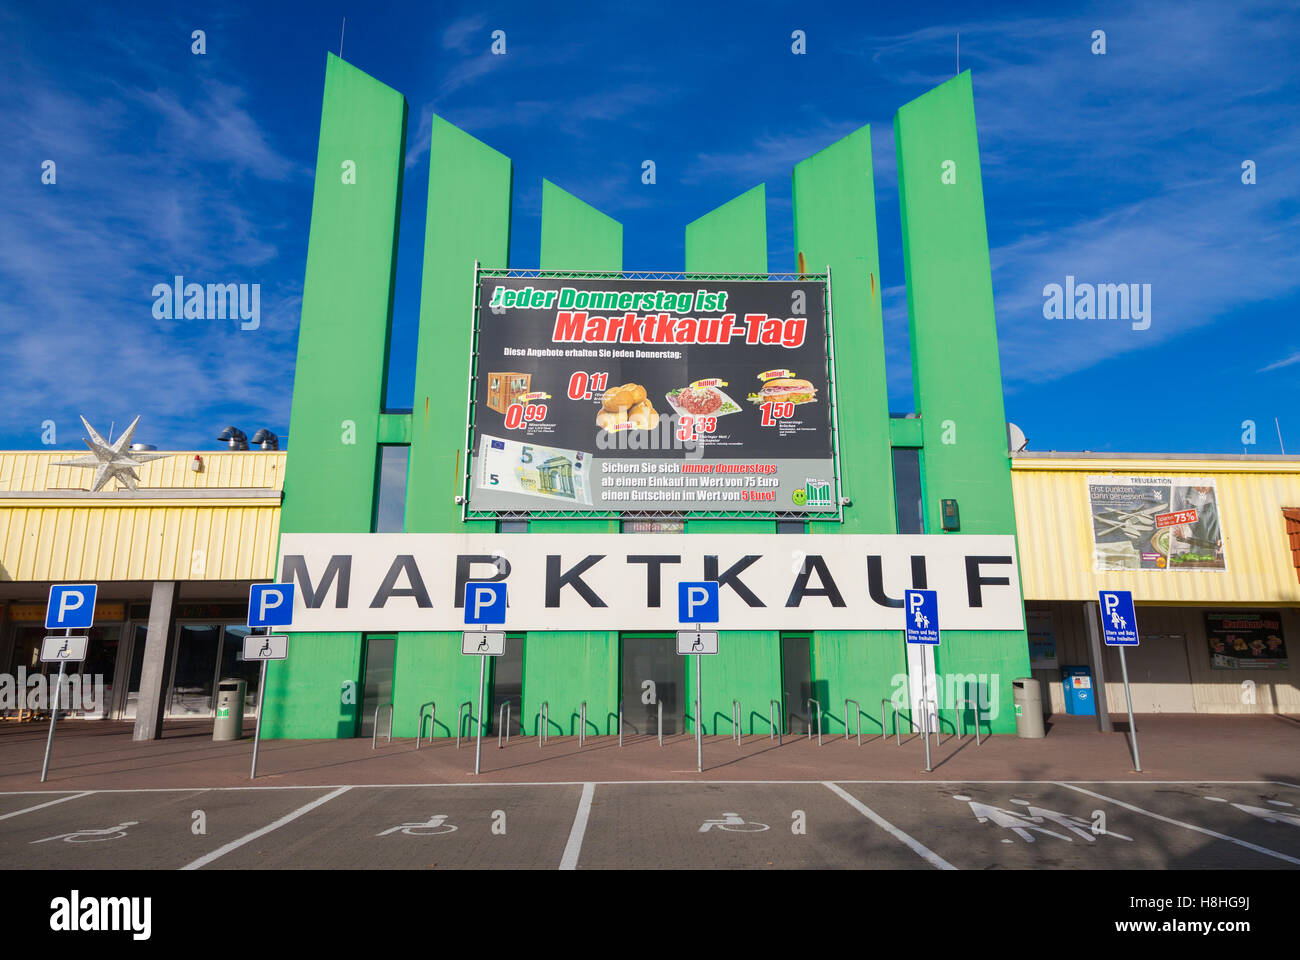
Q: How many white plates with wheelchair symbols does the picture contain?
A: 4